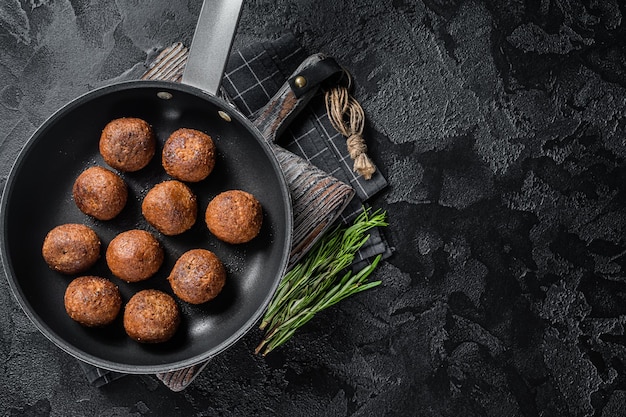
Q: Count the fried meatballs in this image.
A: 10